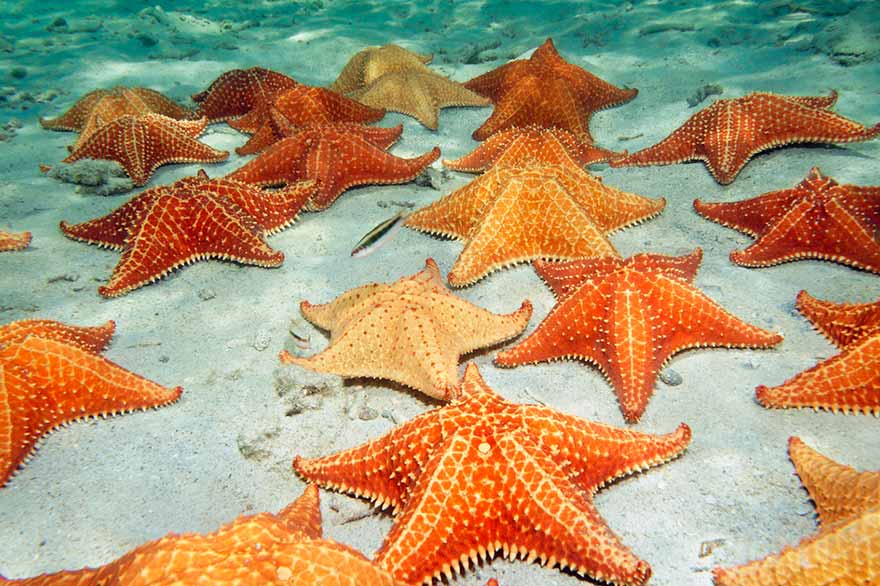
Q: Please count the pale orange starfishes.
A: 2